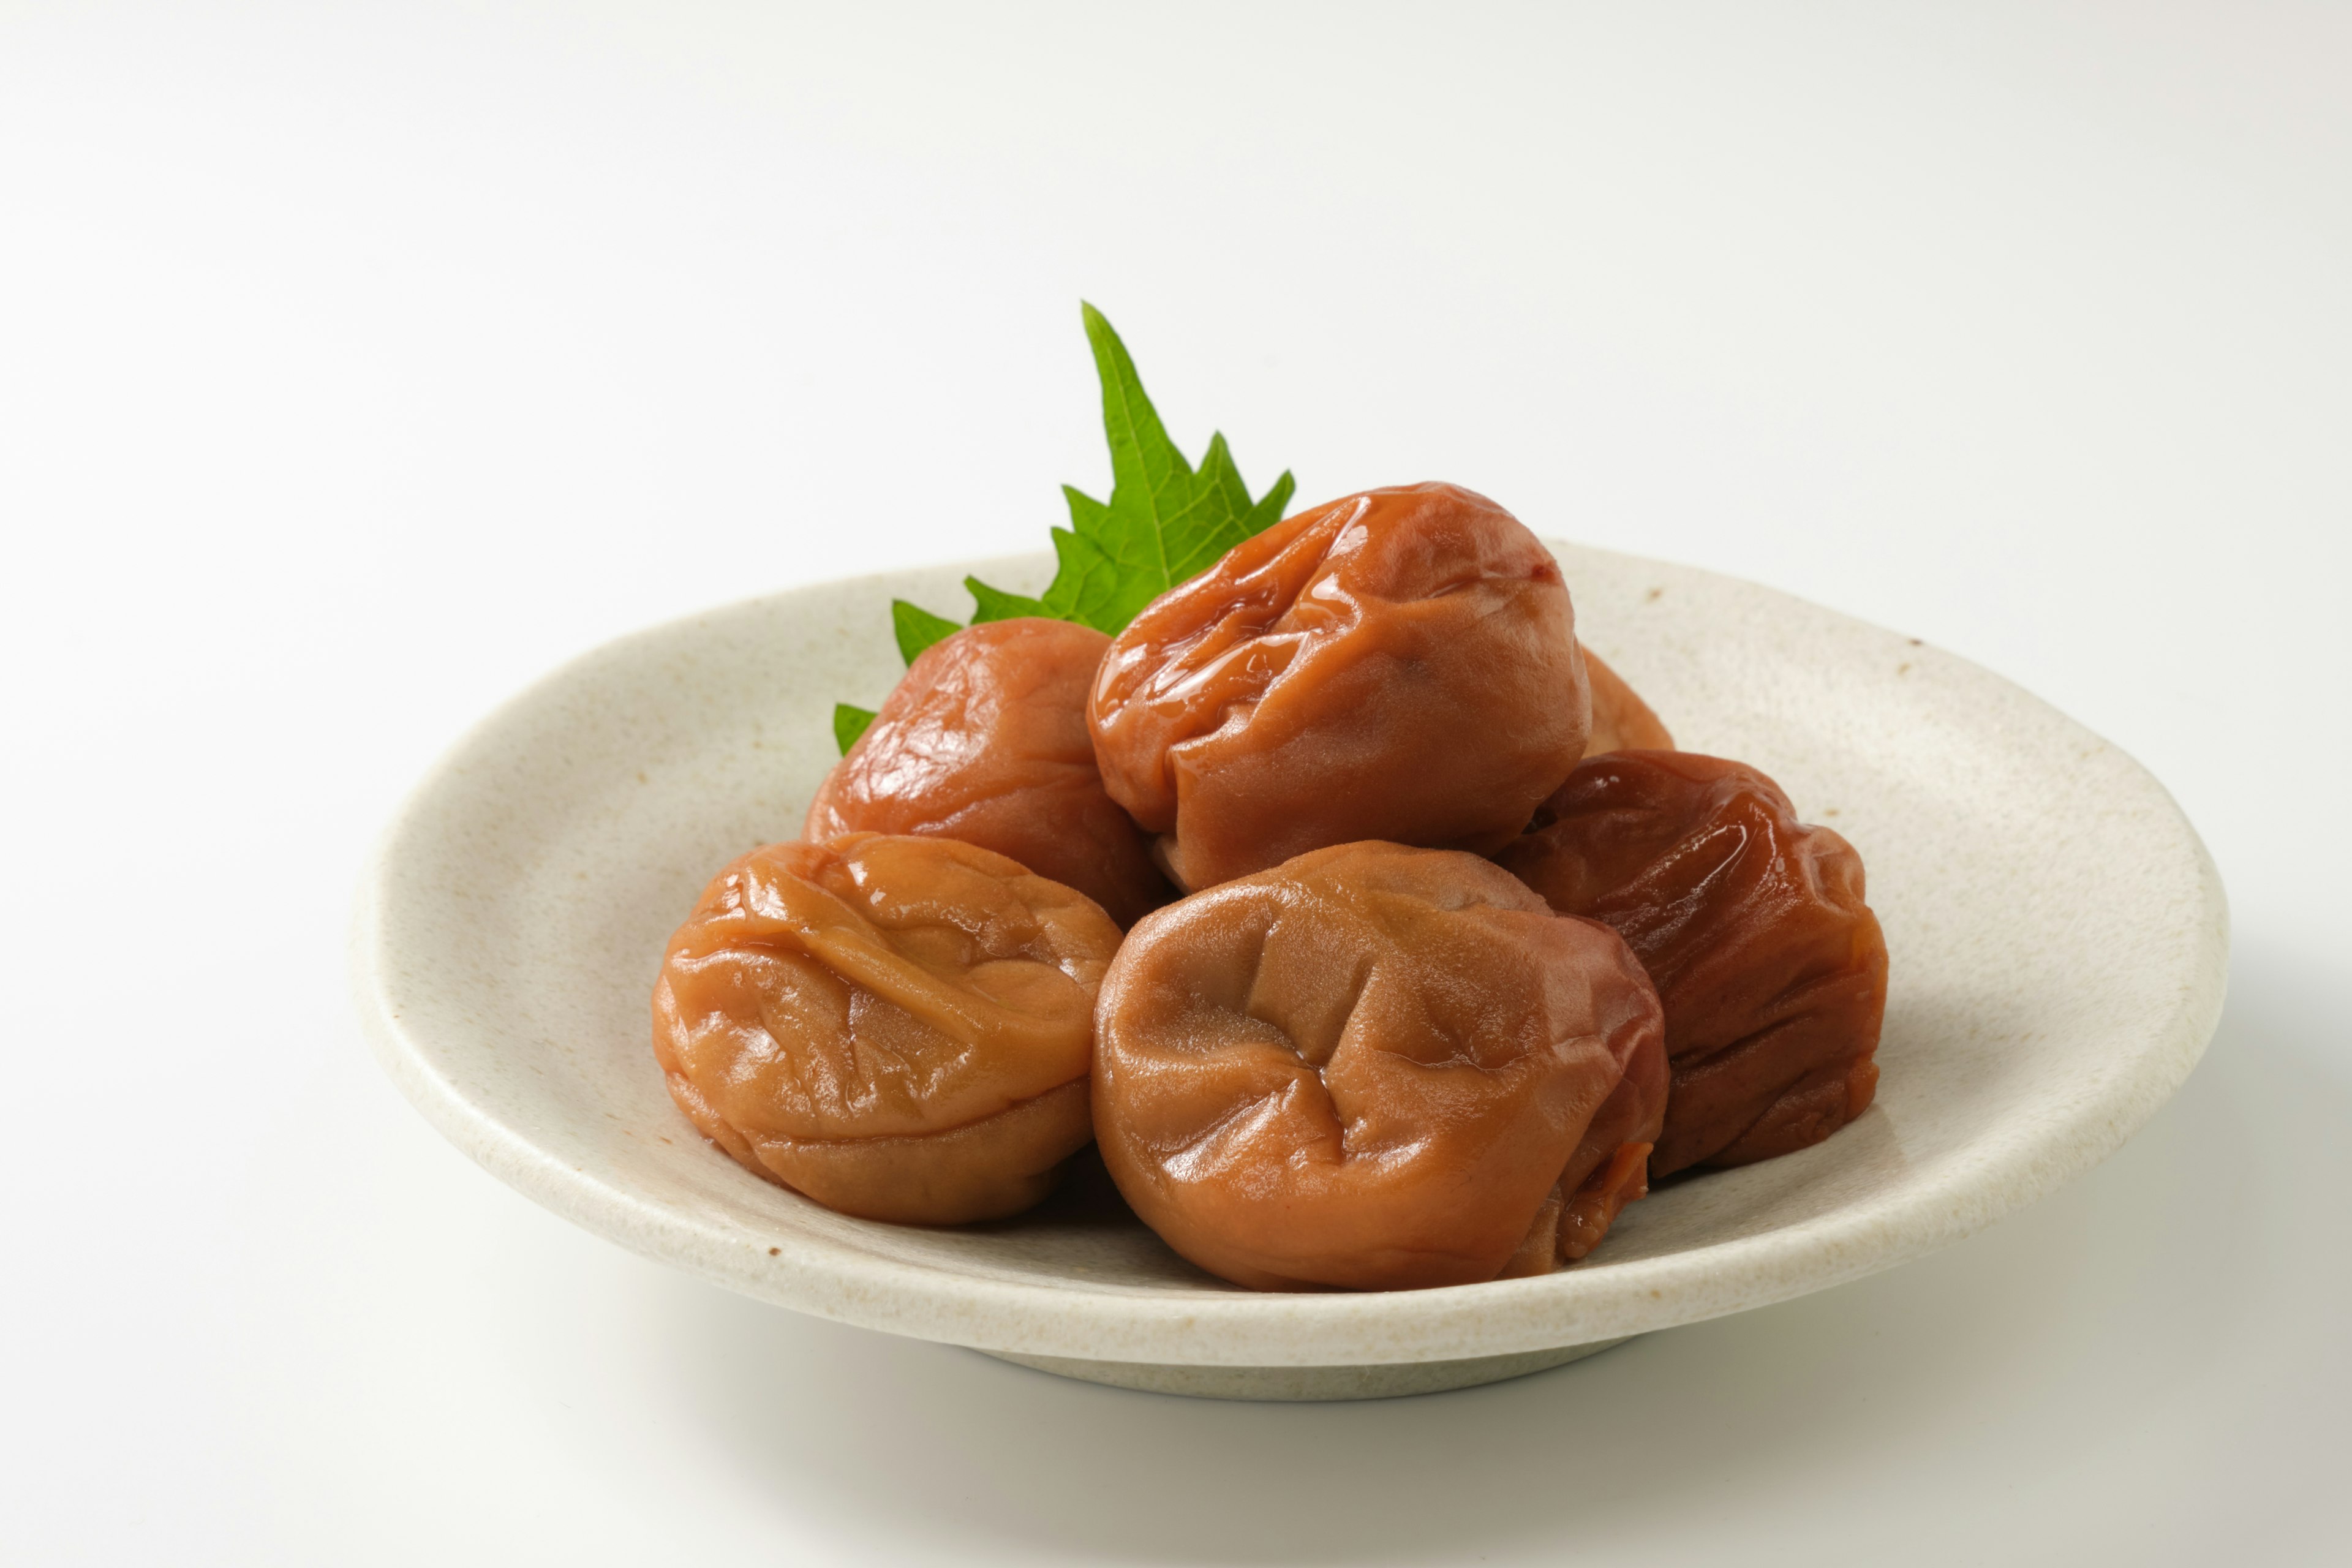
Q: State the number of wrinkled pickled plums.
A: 6